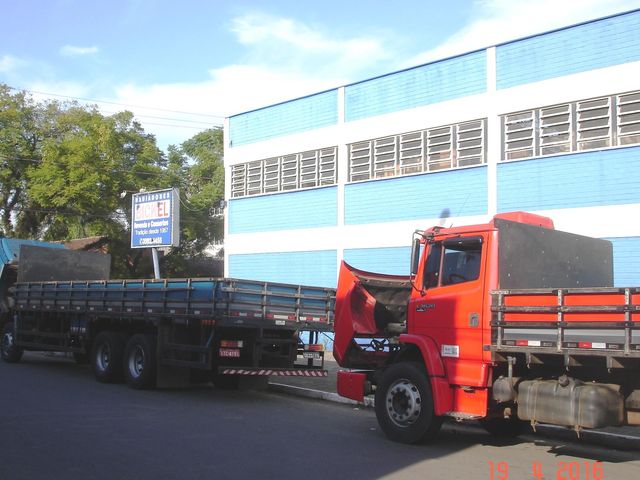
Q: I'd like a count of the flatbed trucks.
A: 2